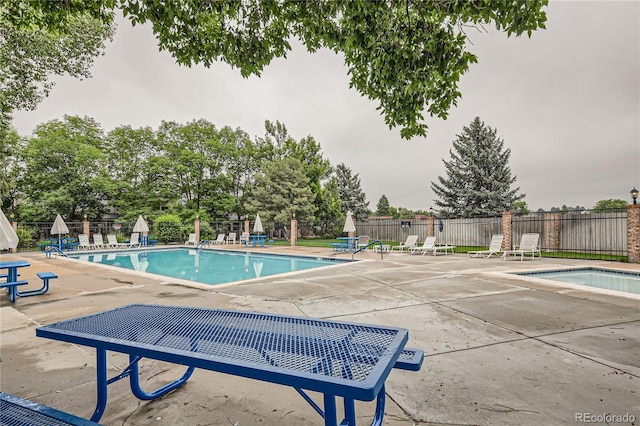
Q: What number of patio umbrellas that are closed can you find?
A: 5